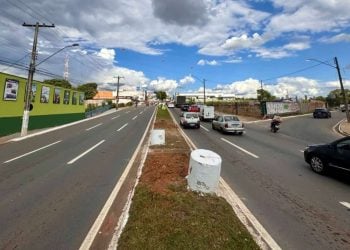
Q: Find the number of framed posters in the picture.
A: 7